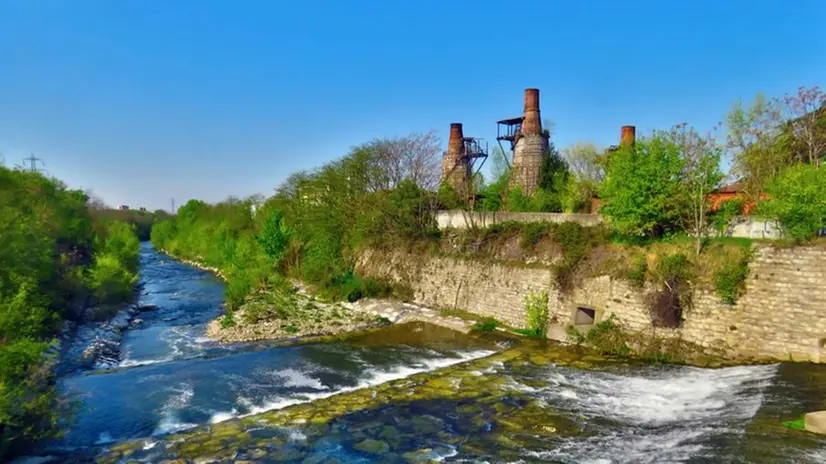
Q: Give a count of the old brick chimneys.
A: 3